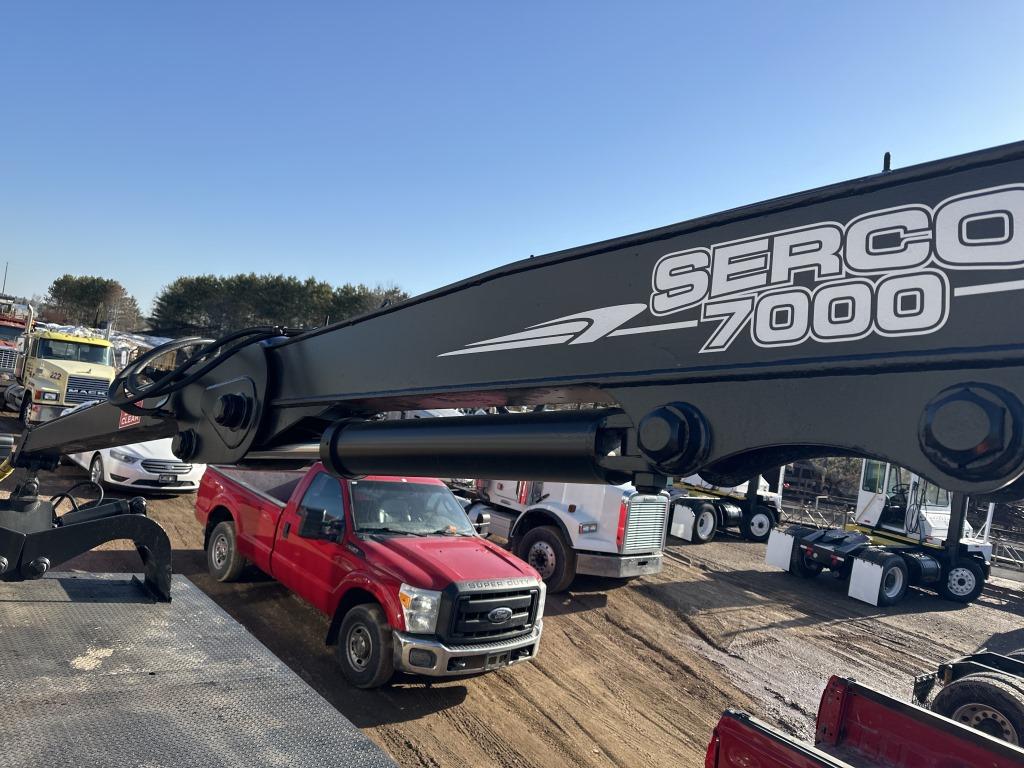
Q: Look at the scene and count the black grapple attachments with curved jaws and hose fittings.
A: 1